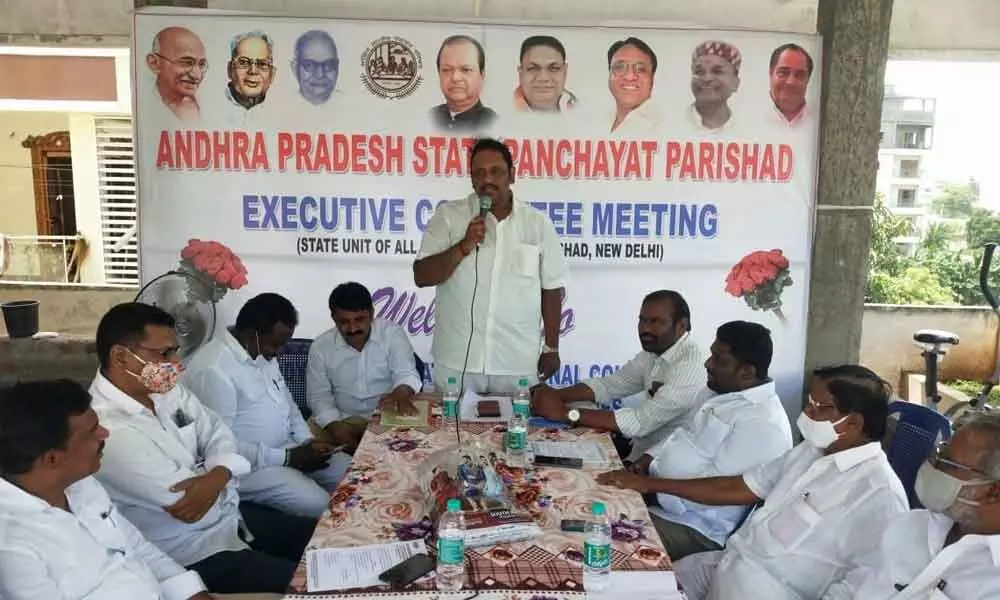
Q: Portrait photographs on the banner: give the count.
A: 8